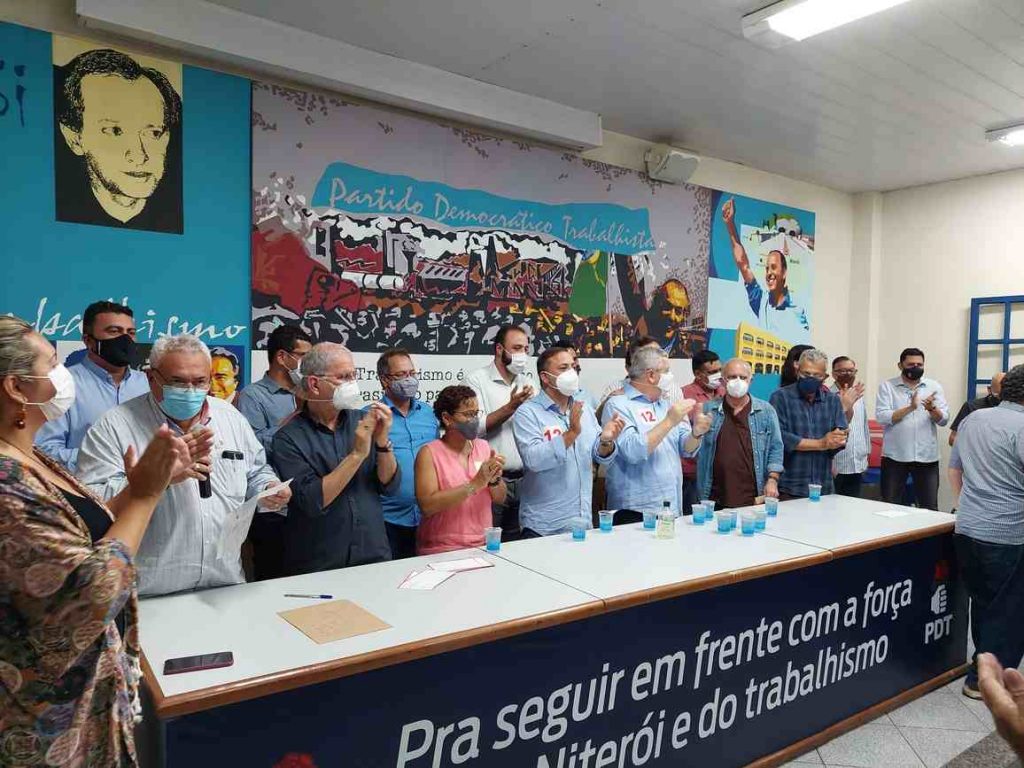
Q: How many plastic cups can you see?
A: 12